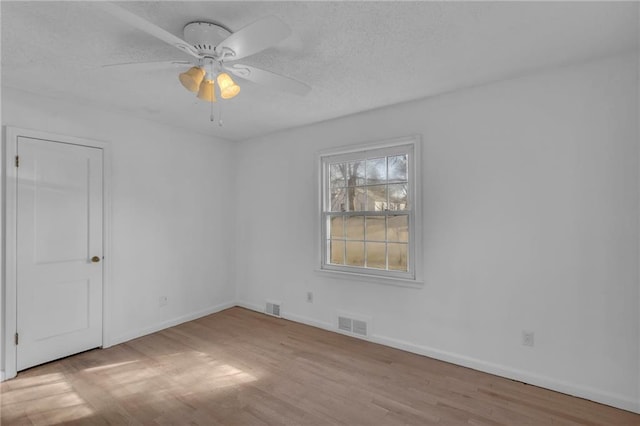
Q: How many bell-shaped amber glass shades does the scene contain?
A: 3